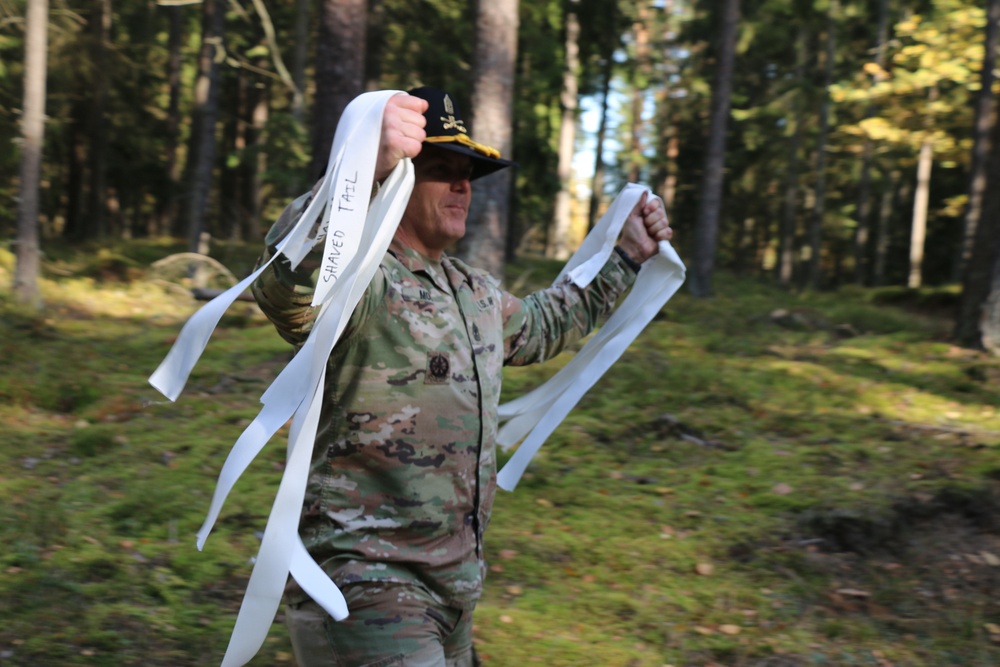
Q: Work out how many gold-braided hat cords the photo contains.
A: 1